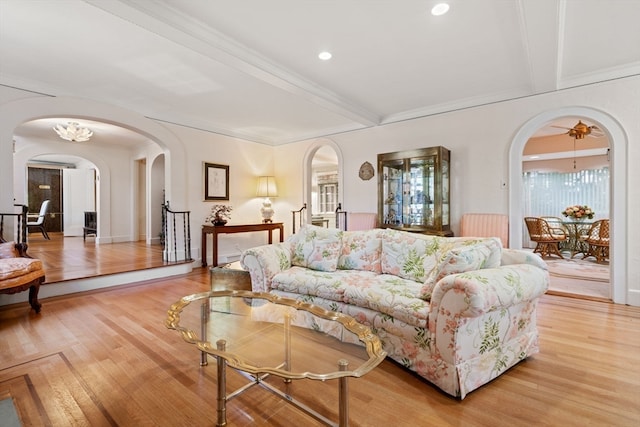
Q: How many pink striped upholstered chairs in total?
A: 2